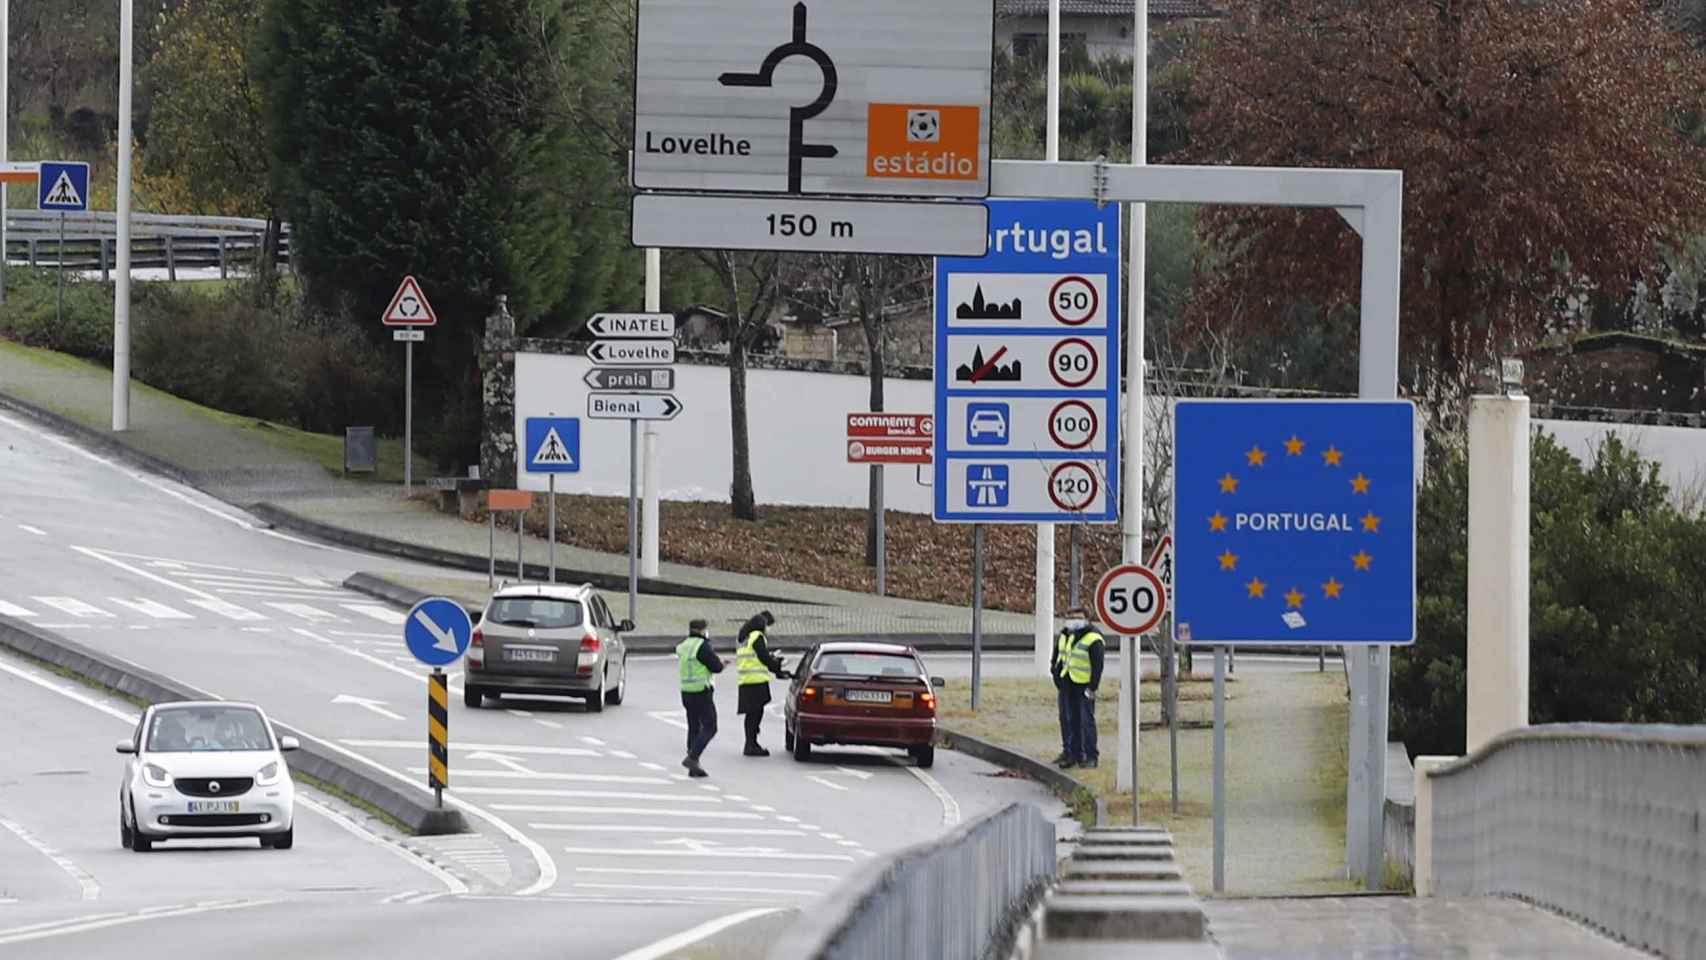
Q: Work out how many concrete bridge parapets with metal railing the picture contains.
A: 2